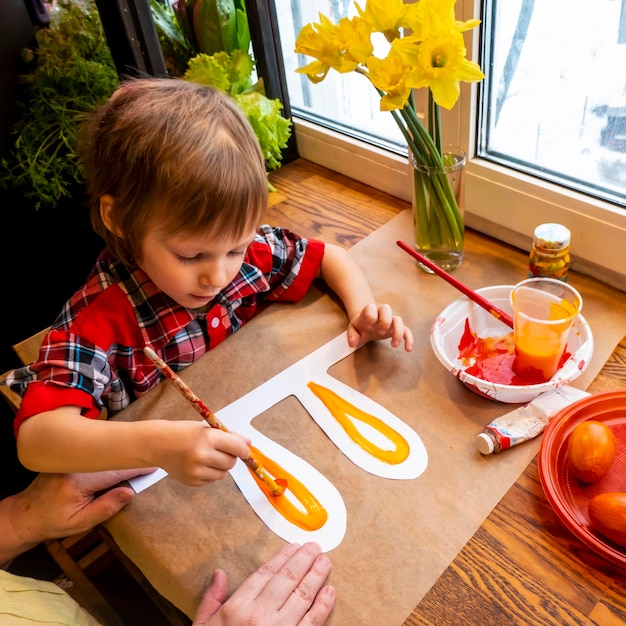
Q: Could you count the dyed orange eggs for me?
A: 2